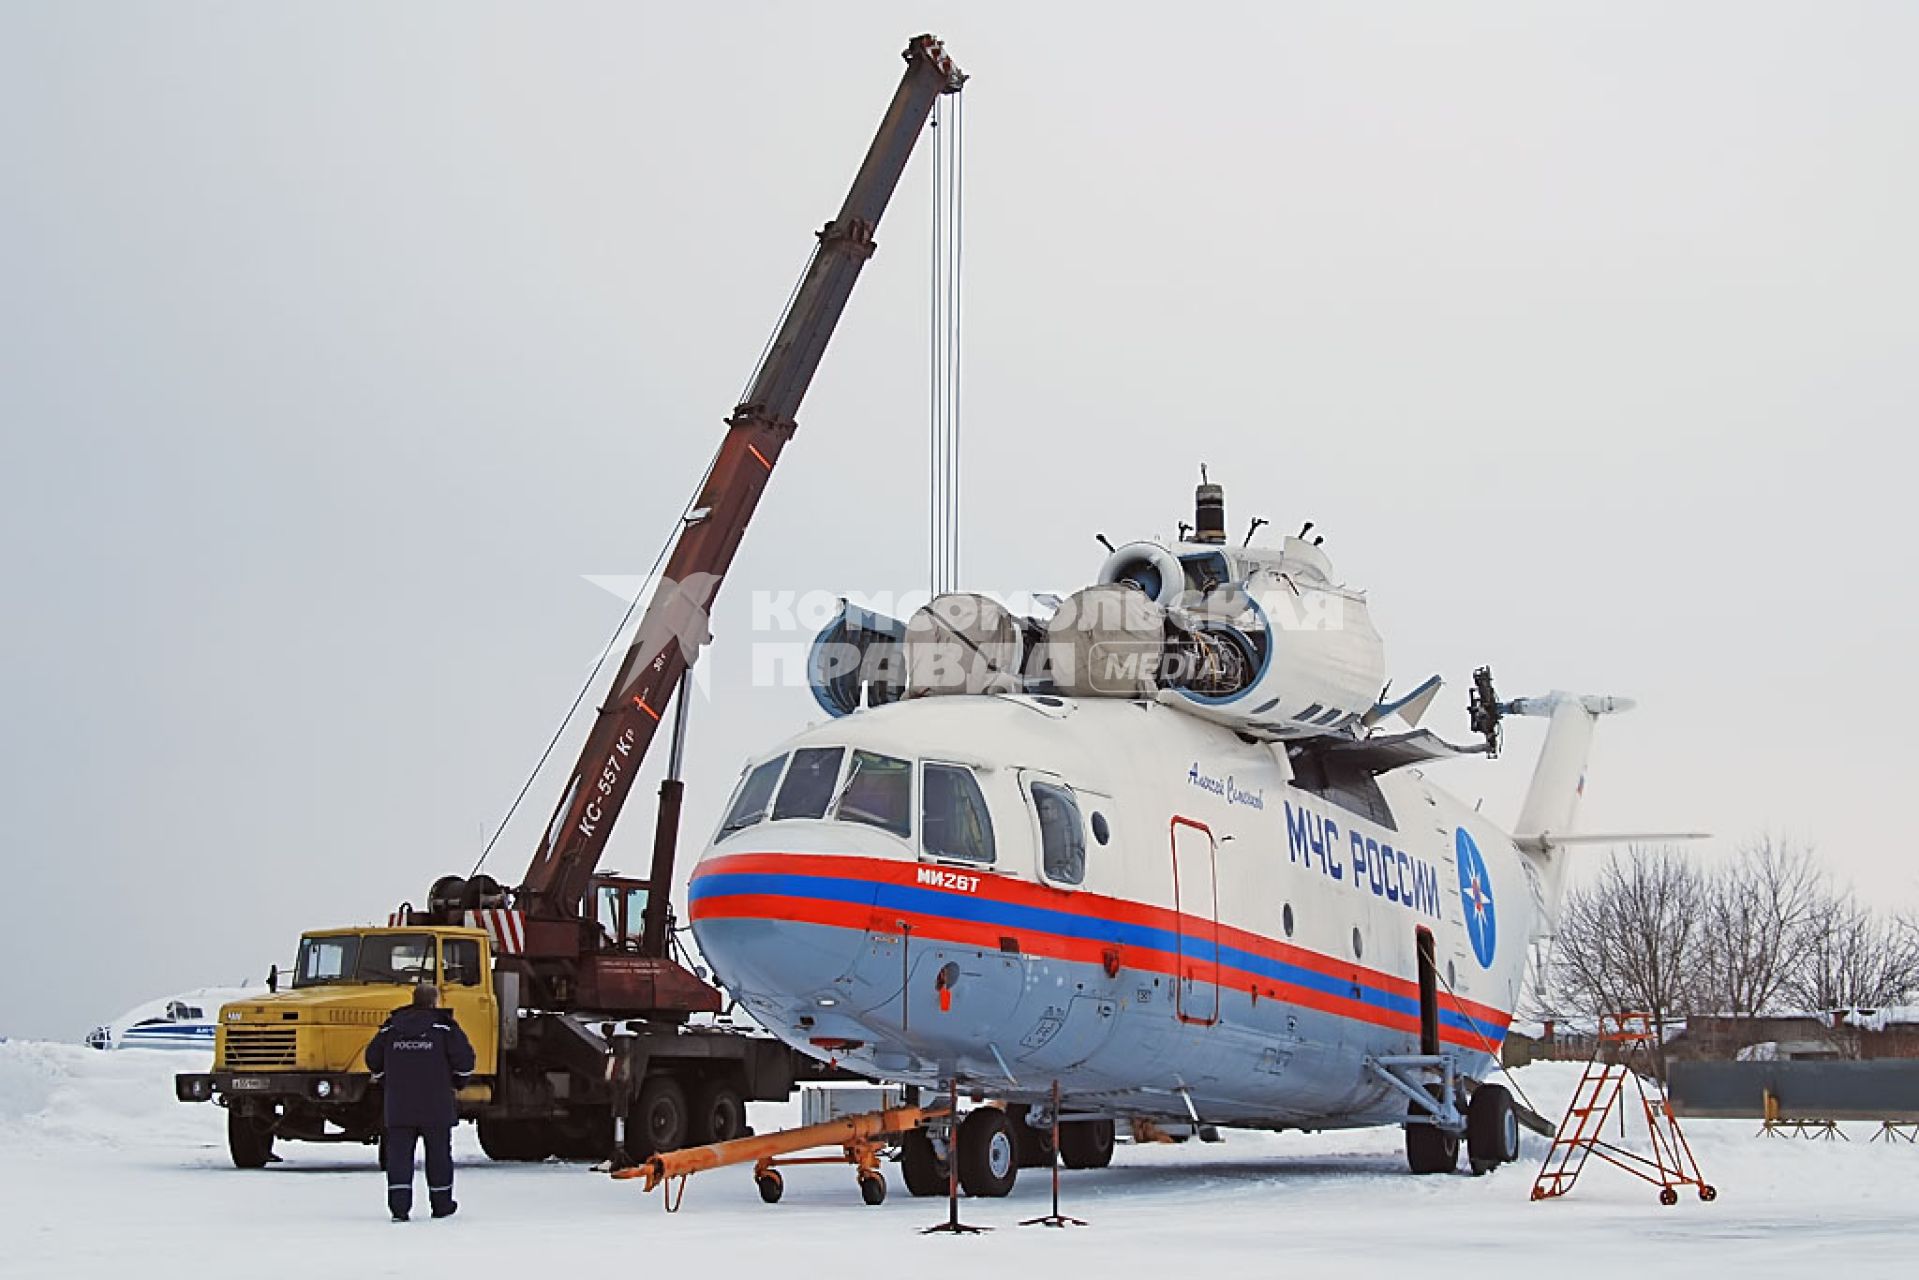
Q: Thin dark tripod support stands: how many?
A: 2